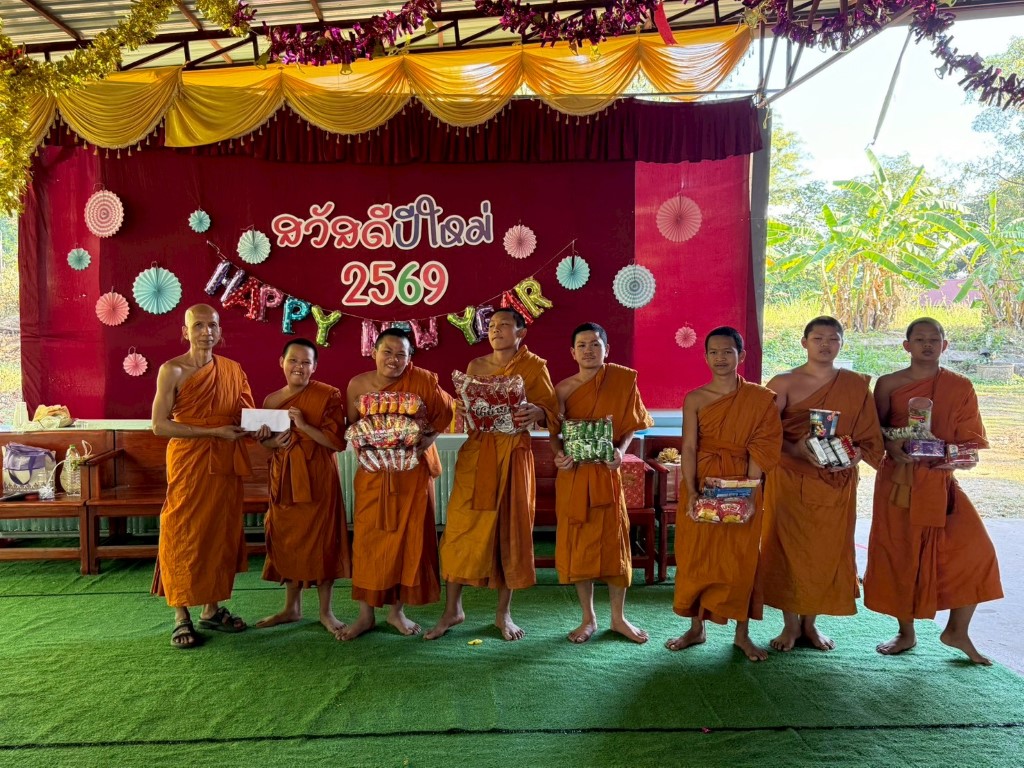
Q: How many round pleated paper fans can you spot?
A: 12